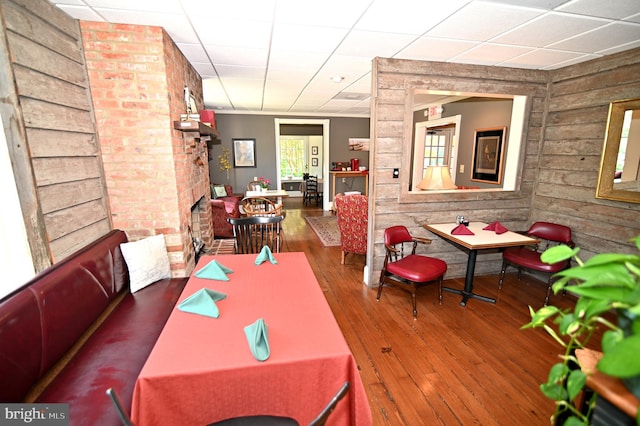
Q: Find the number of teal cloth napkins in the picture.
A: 4